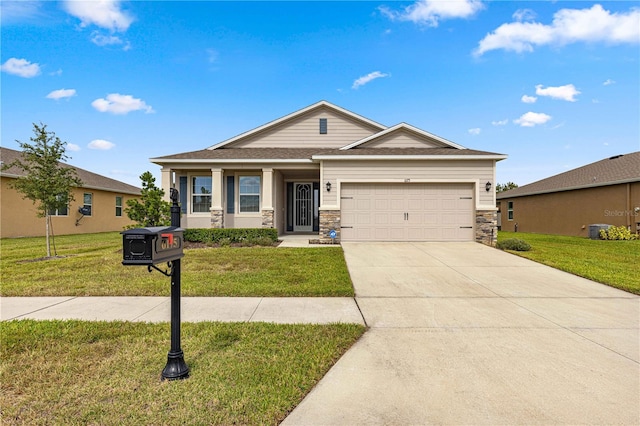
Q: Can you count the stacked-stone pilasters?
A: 4